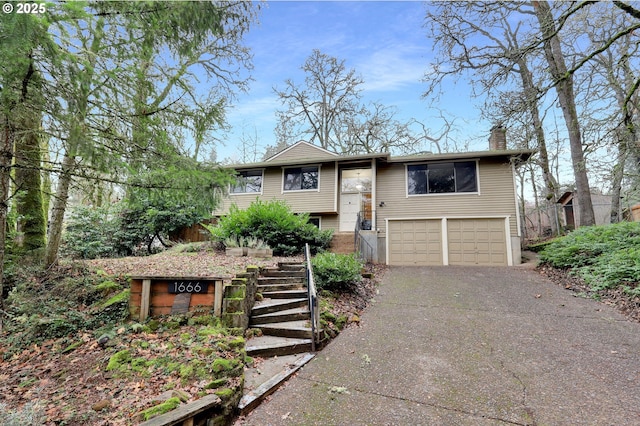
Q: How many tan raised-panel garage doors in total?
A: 2